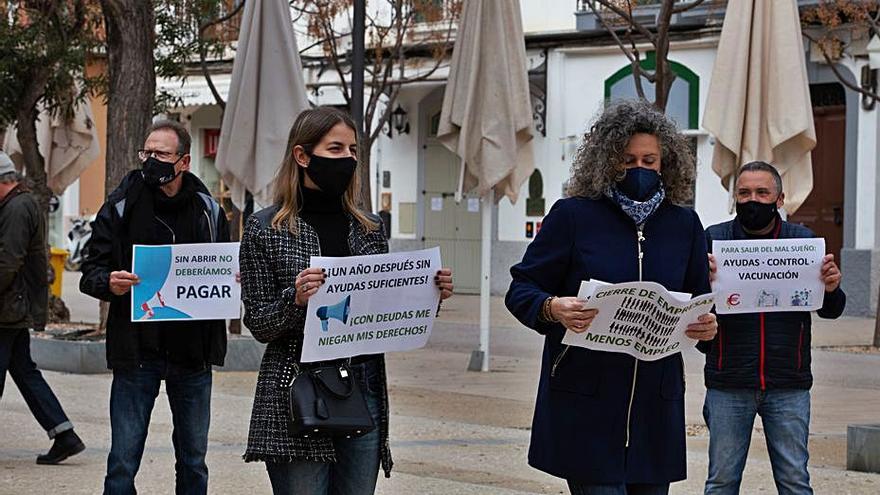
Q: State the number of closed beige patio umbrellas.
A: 4